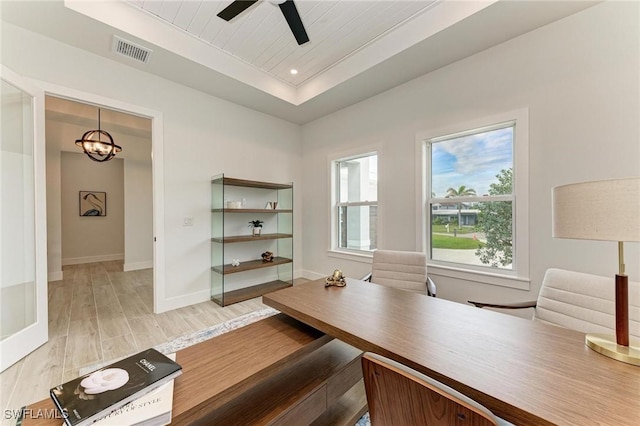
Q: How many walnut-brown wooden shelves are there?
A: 5